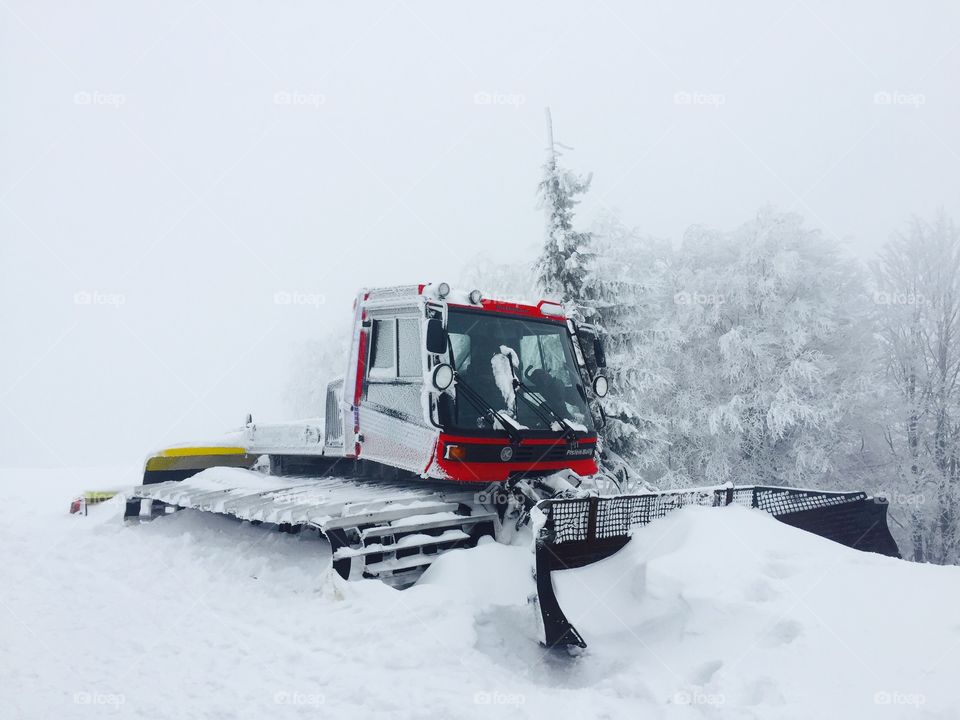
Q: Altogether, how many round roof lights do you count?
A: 2